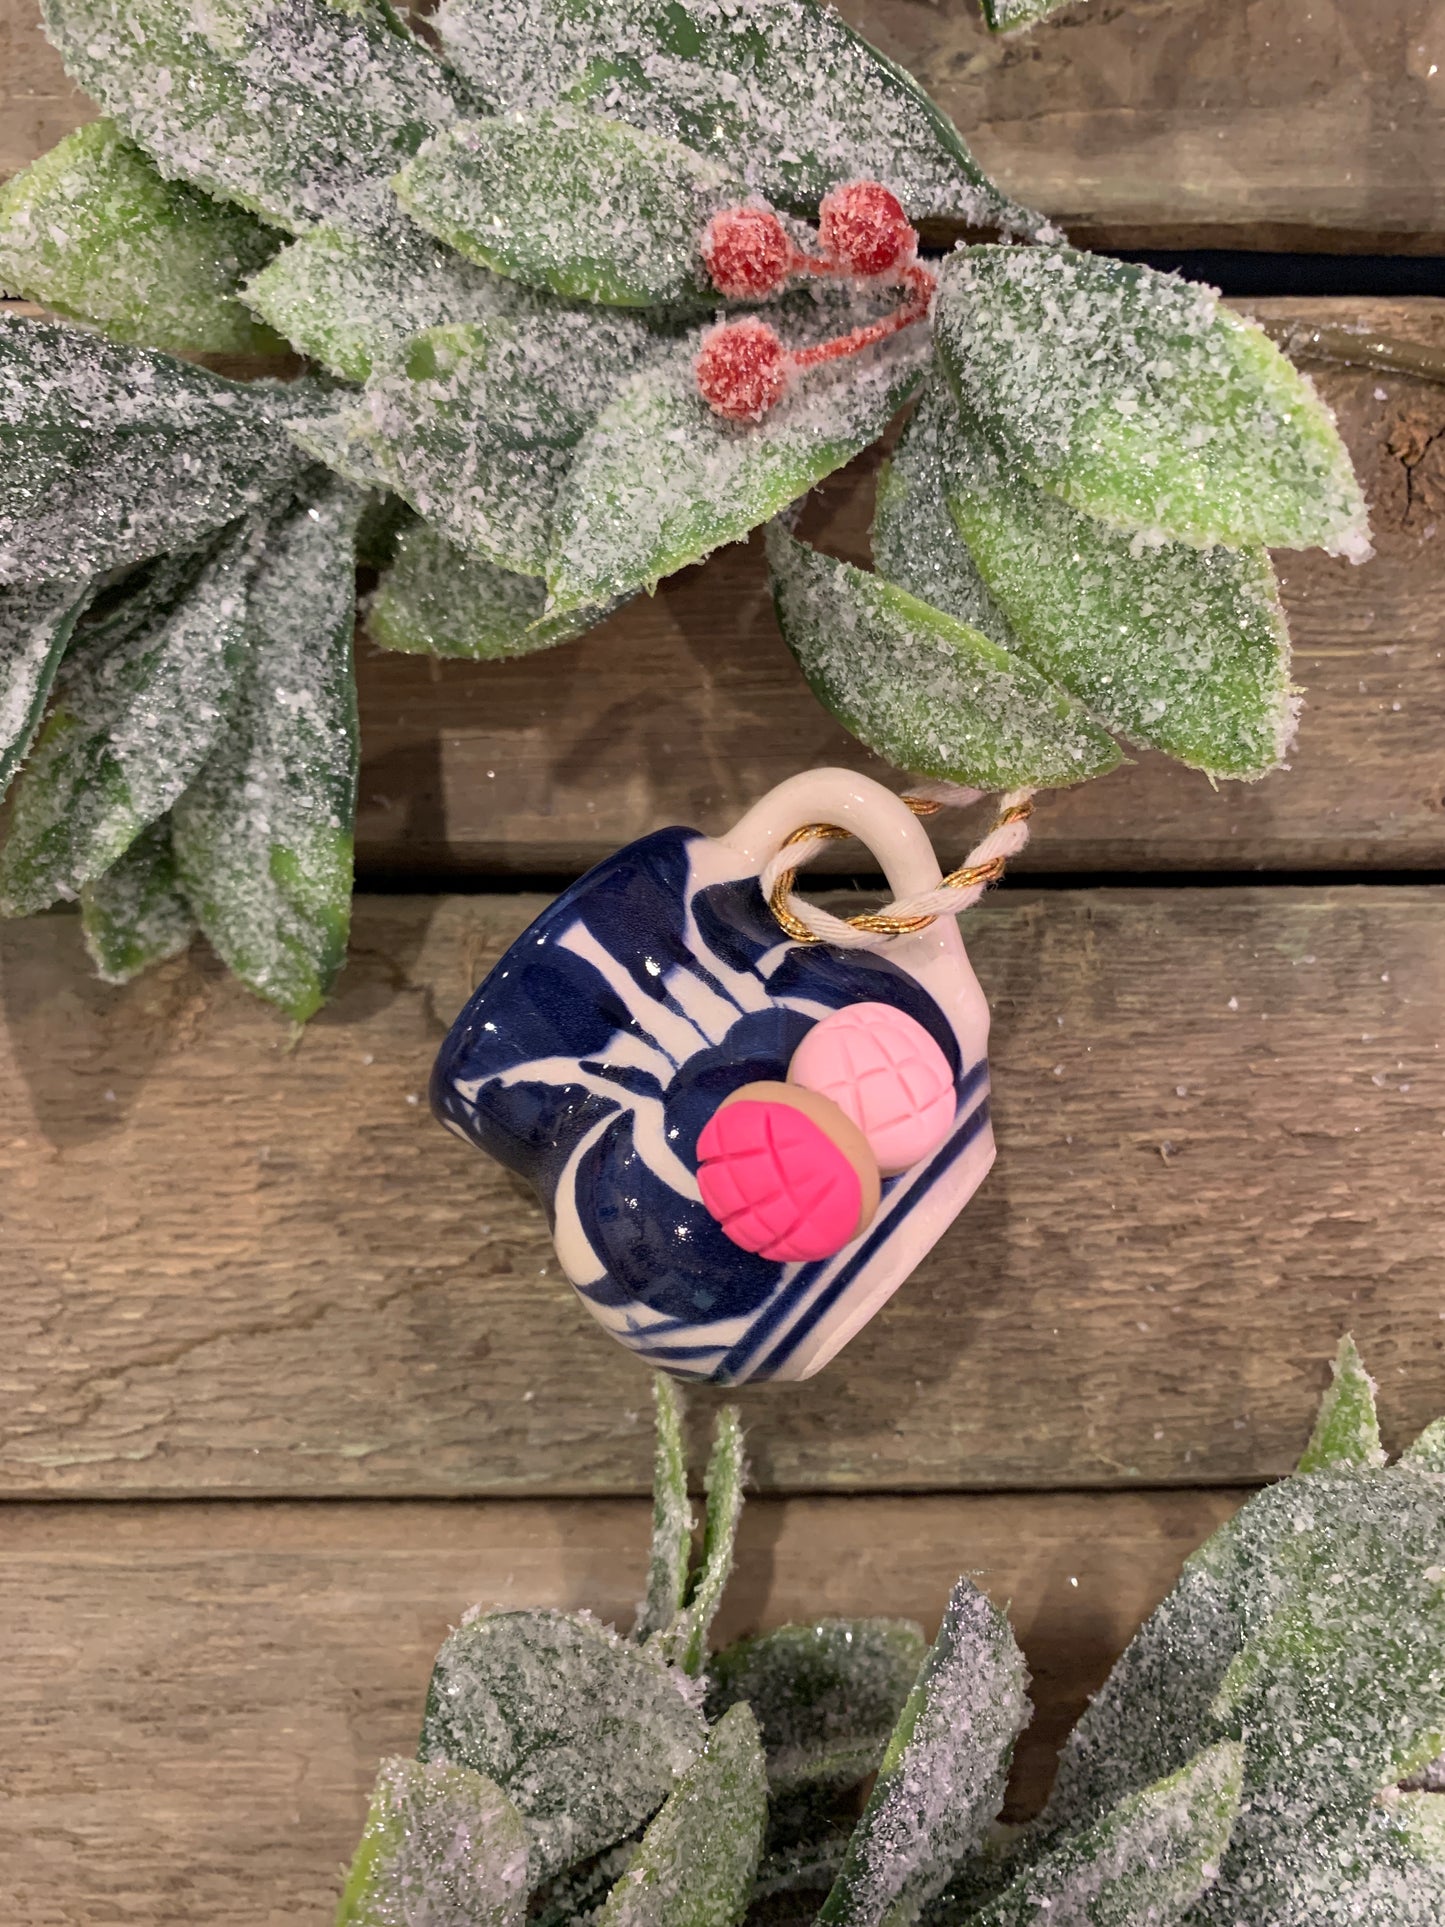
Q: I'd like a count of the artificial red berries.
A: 3